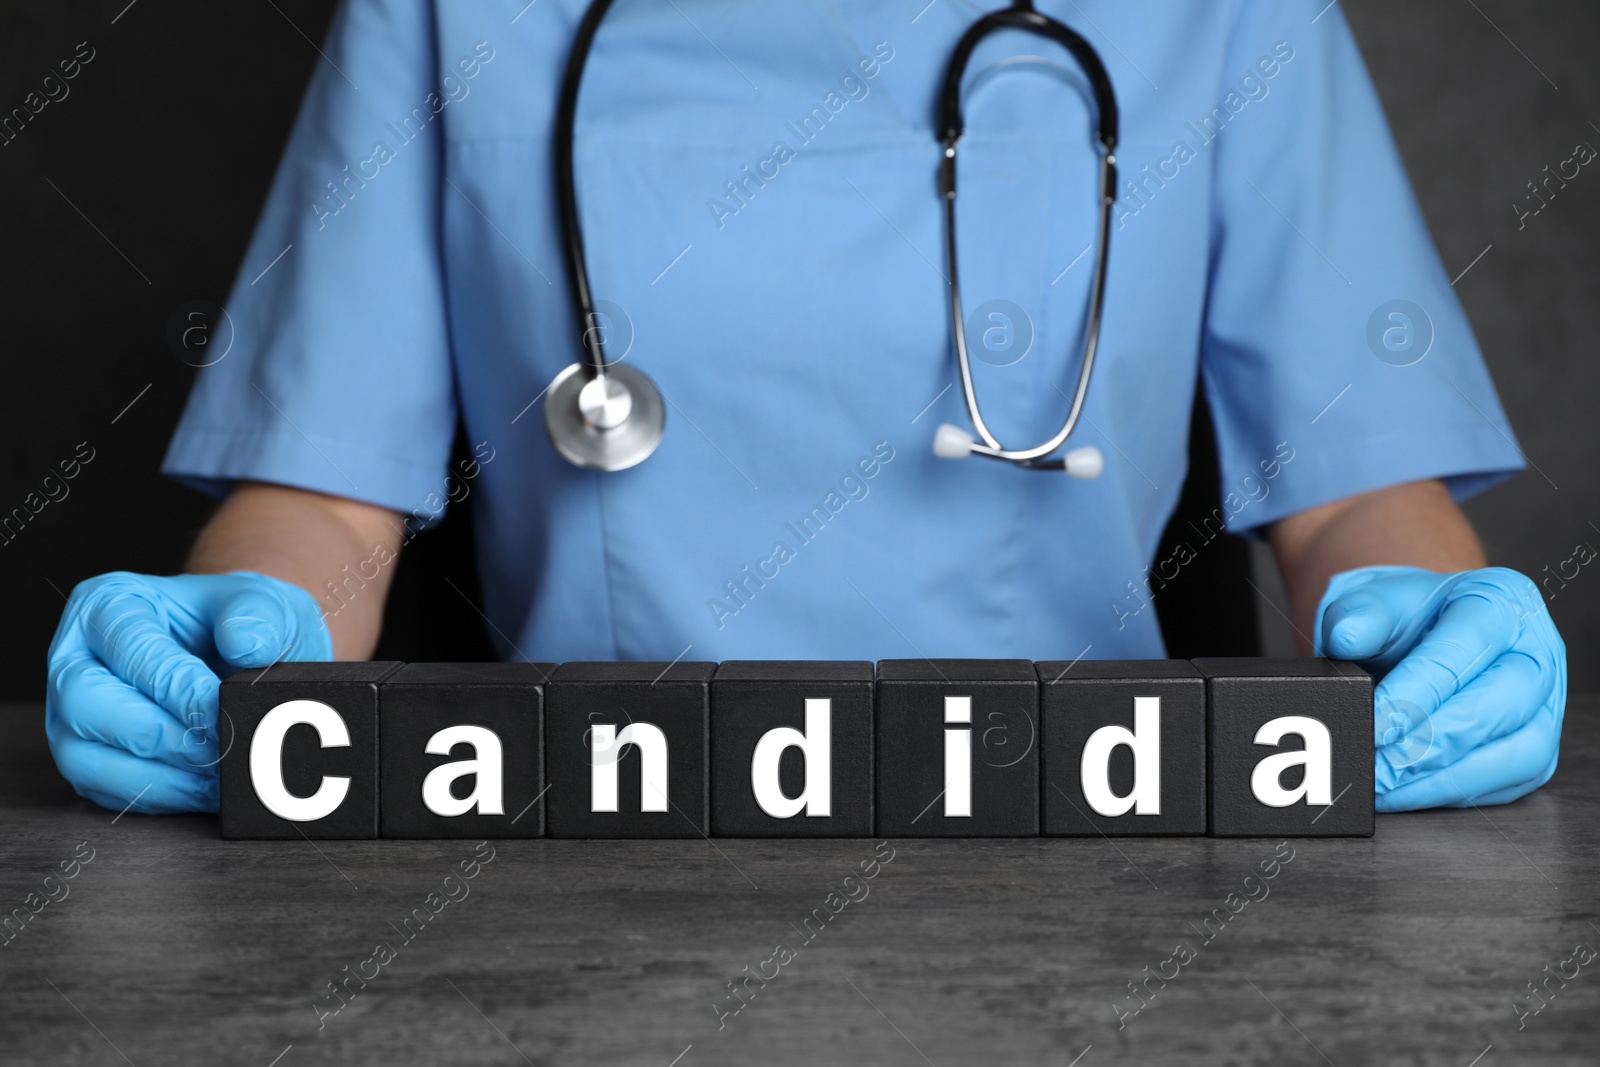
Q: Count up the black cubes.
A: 7